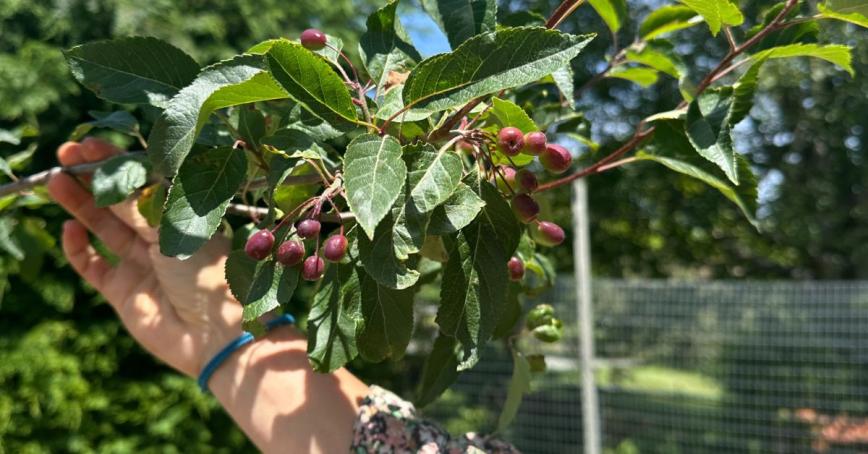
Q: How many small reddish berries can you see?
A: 14